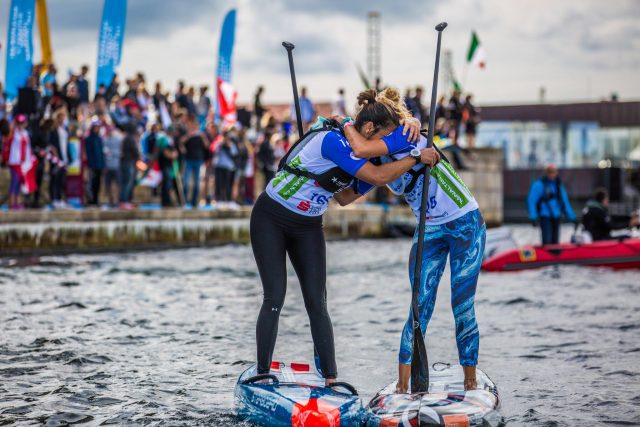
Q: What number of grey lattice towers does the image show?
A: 2